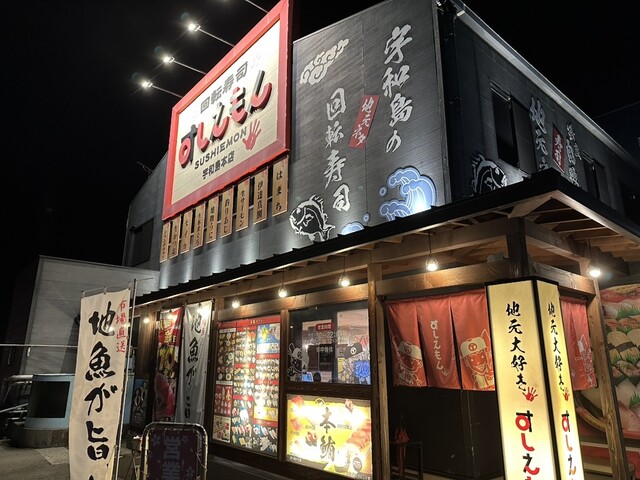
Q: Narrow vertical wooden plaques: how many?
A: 9